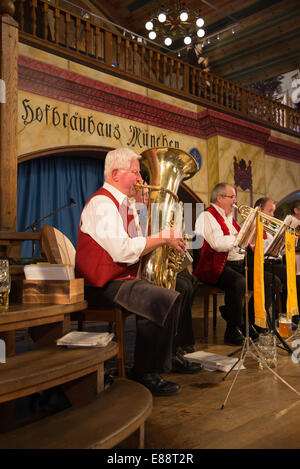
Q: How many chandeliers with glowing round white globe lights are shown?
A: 1